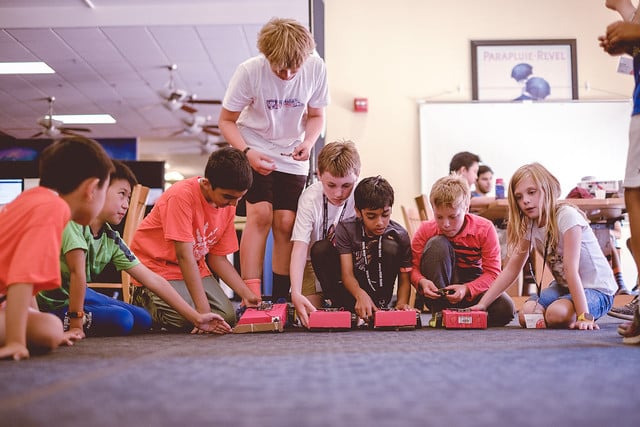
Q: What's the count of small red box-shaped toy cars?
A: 4